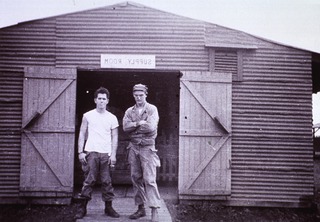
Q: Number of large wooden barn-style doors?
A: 2